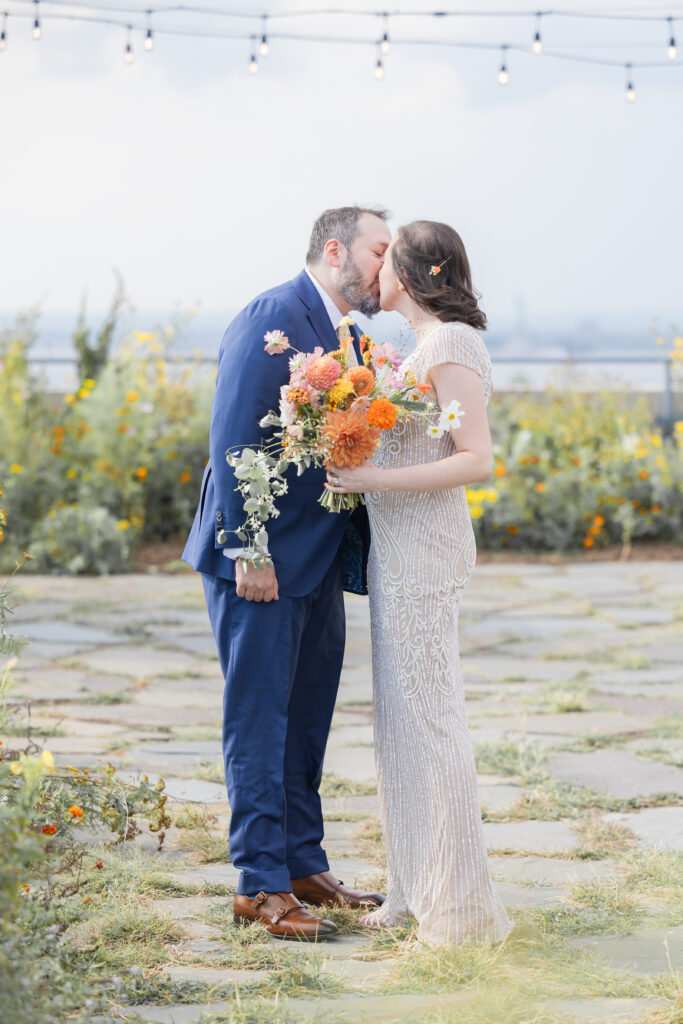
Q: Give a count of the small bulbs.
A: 12